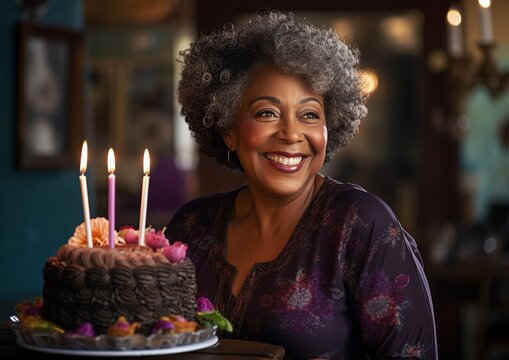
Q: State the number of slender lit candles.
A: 3